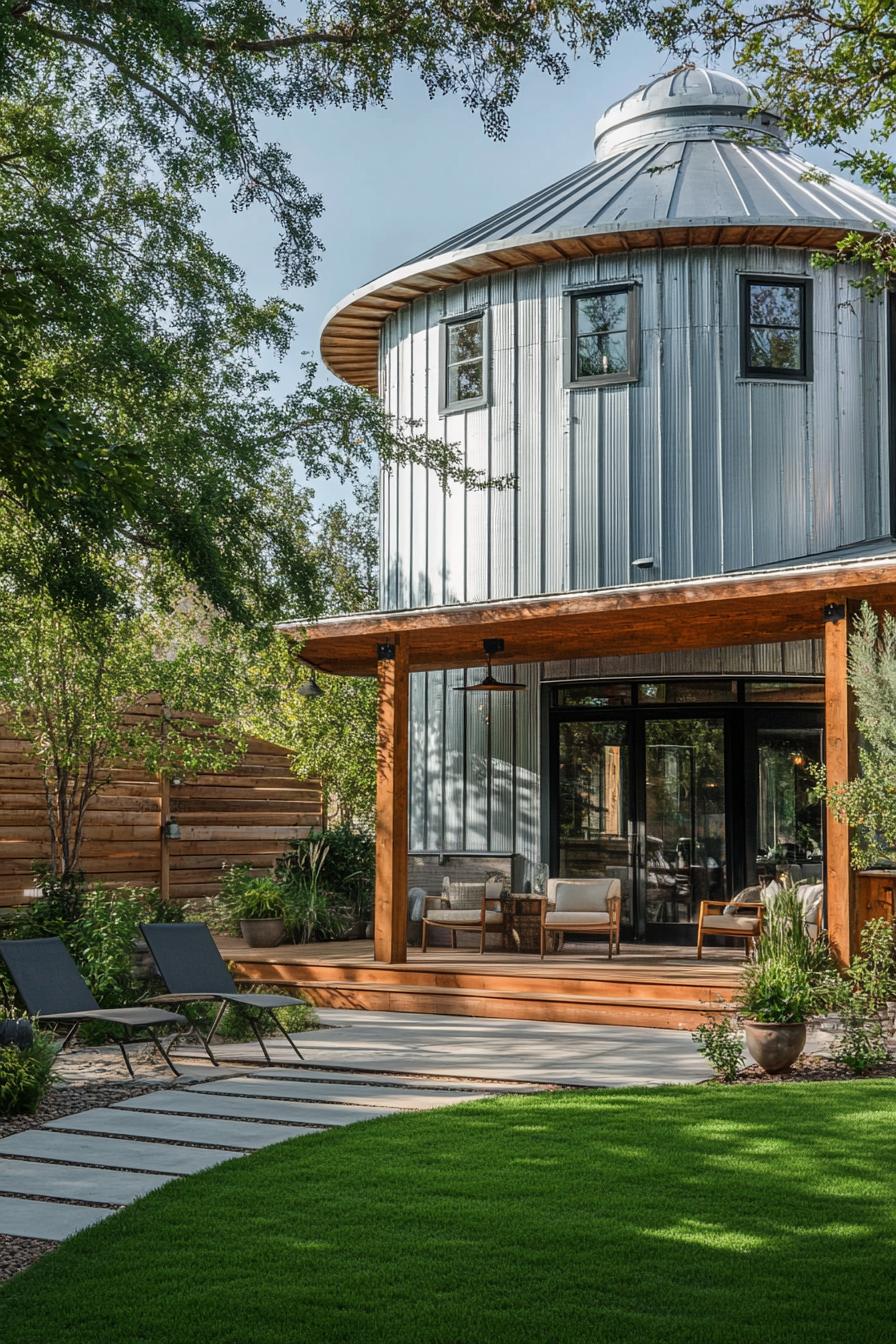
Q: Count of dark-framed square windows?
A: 3